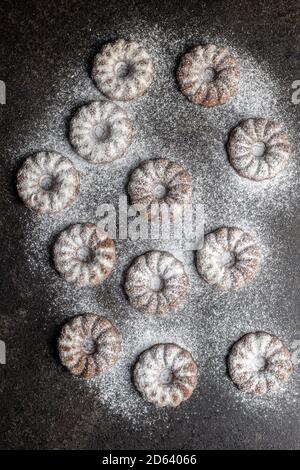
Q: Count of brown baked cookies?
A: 12